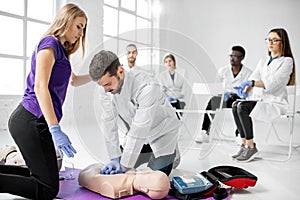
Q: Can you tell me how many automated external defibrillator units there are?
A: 1